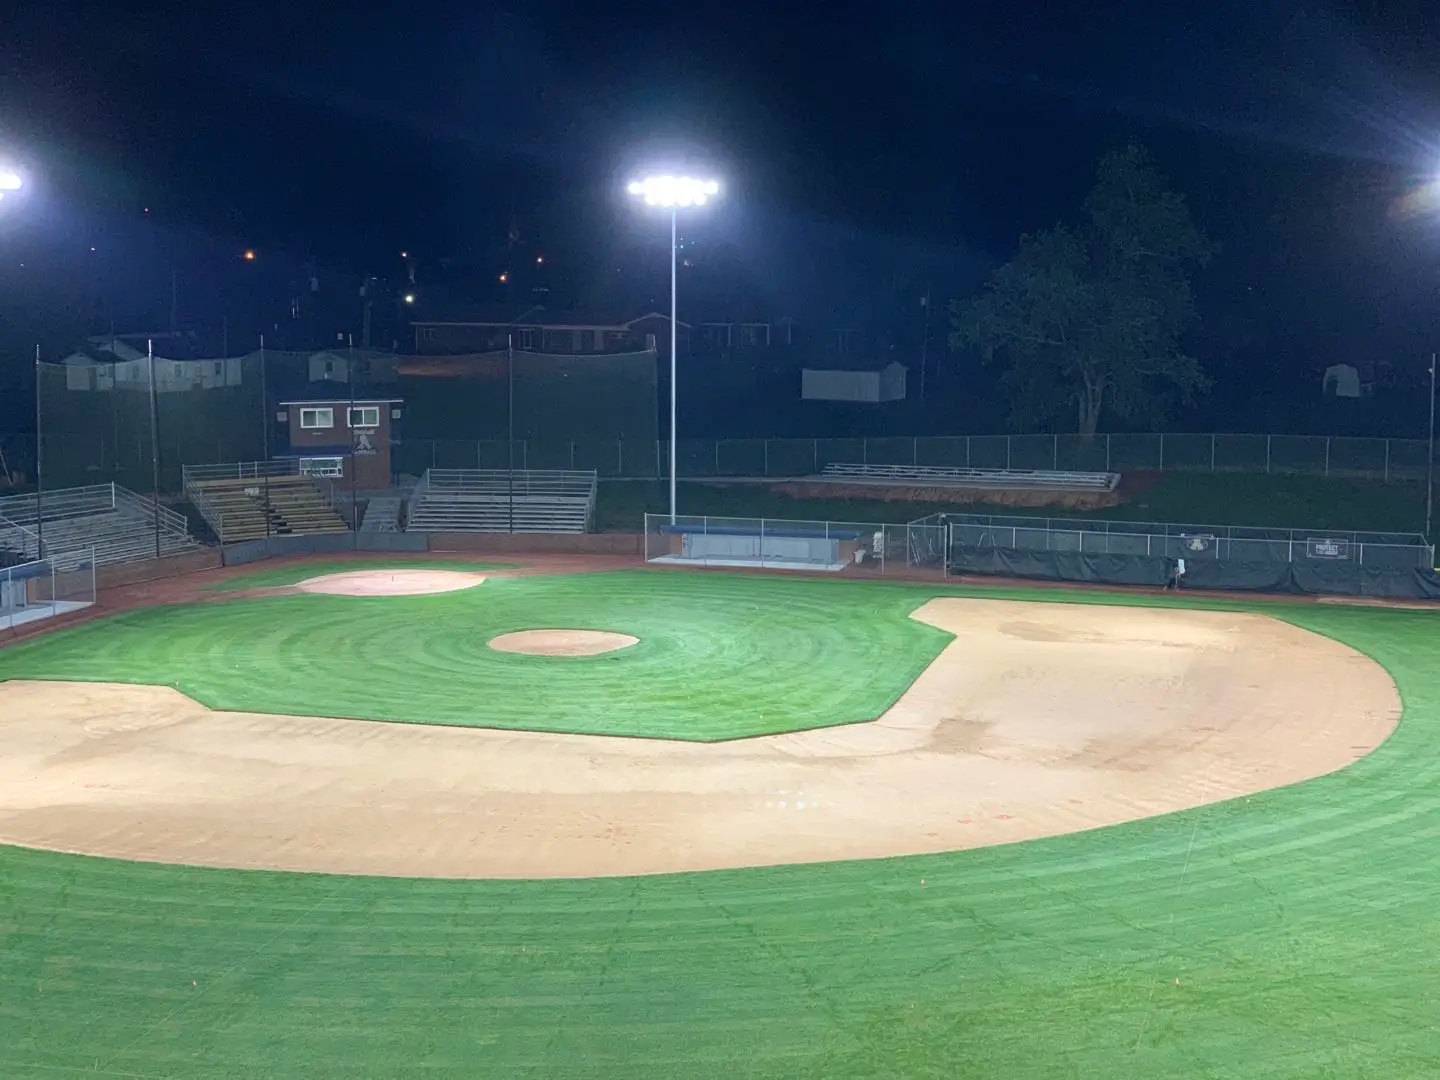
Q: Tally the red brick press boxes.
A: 1